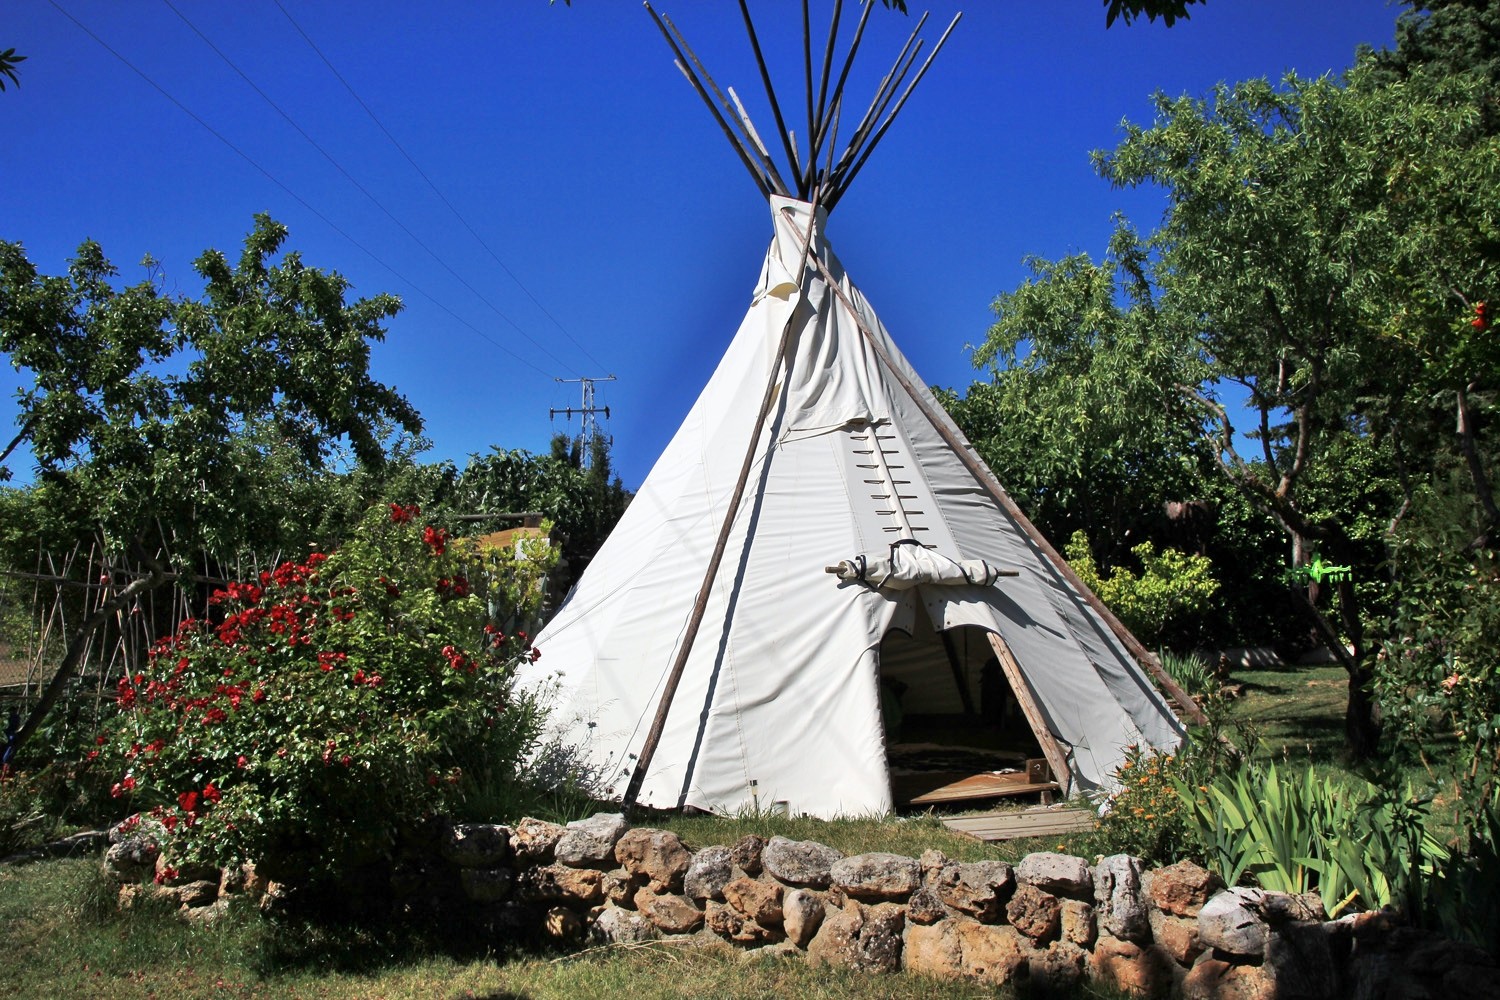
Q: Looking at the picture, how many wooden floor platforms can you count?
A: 2